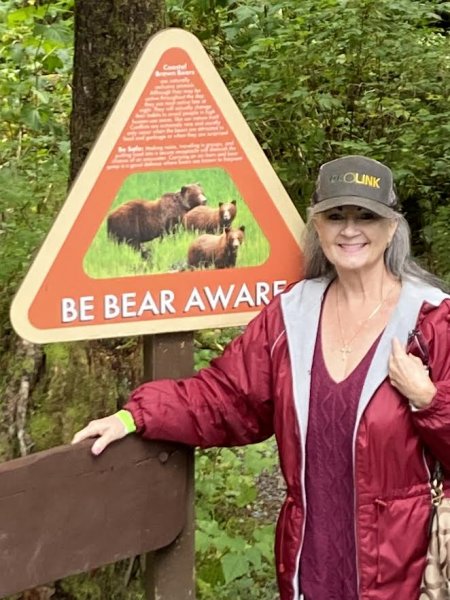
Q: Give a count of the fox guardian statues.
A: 0